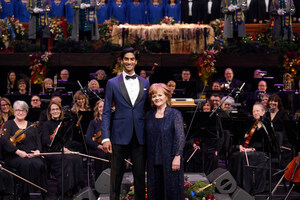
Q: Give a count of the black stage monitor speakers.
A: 4